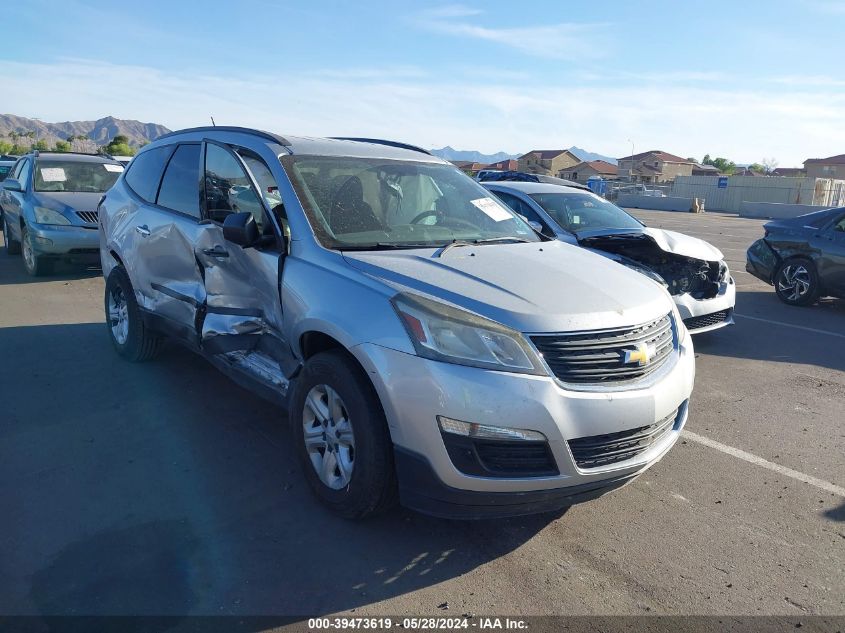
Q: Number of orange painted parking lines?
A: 0